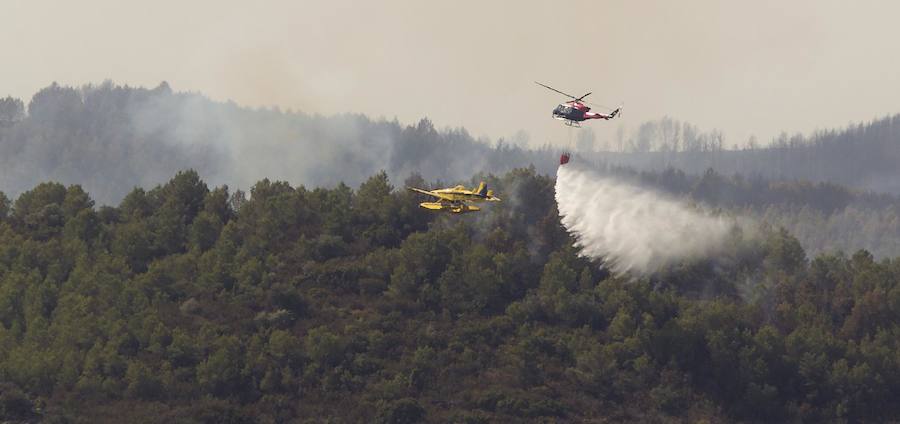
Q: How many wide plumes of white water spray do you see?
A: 1